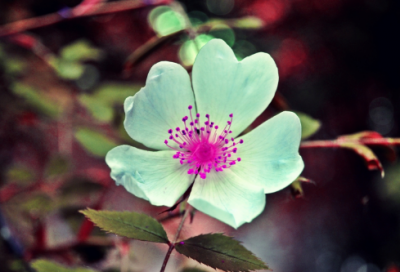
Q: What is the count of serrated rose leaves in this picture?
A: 2